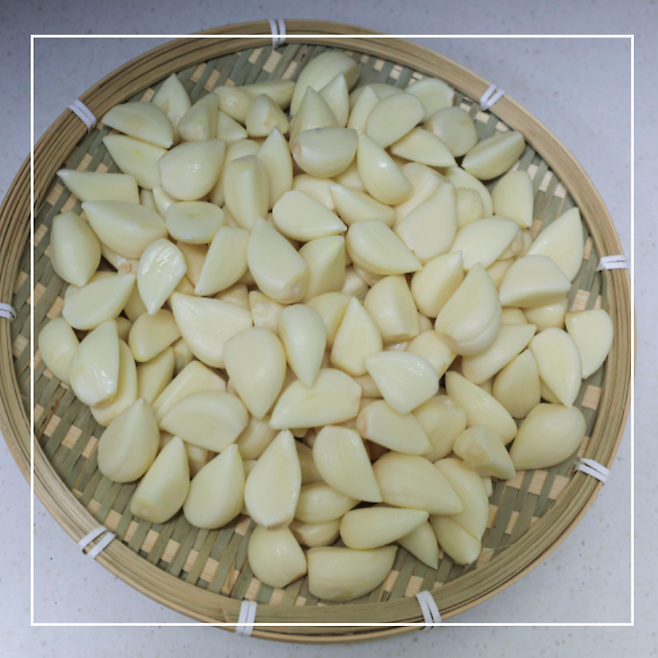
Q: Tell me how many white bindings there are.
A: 9